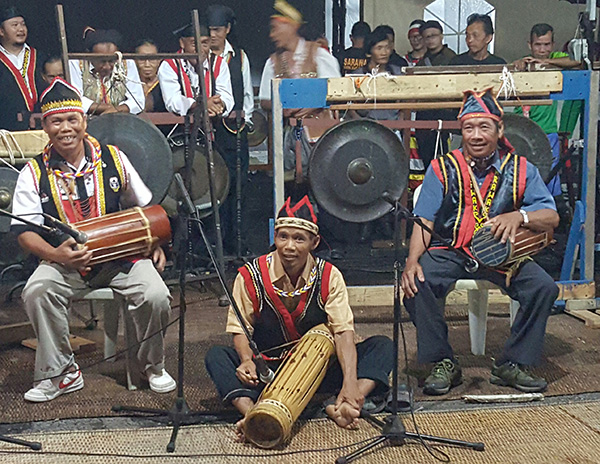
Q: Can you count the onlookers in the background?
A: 14